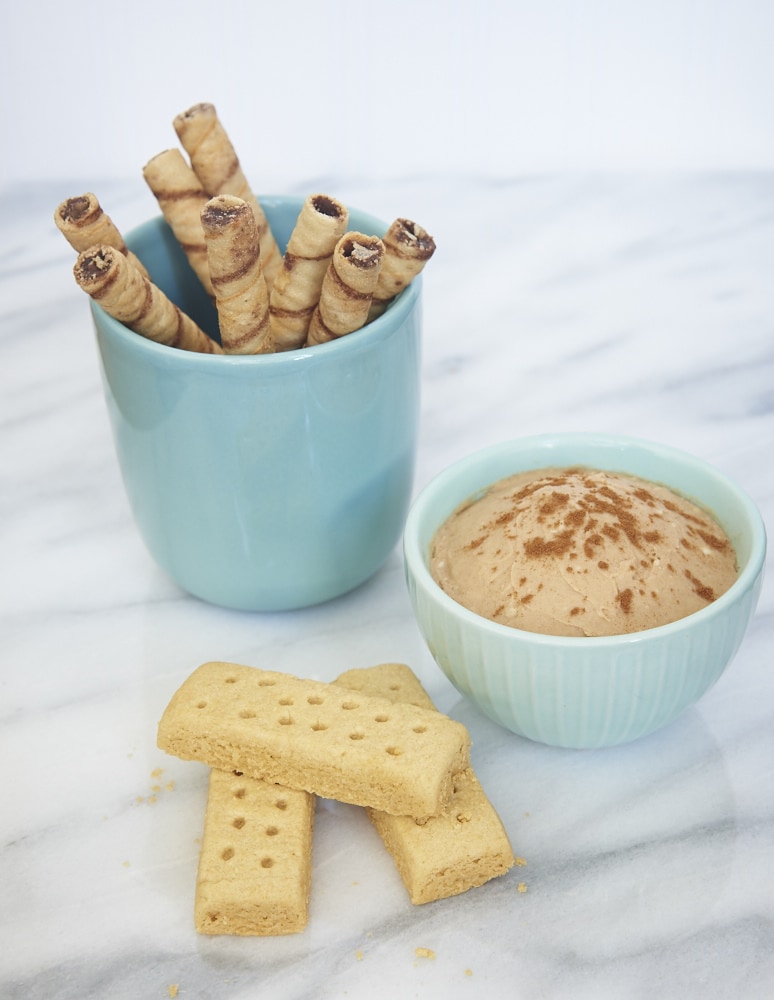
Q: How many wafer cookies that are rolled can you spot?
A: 8